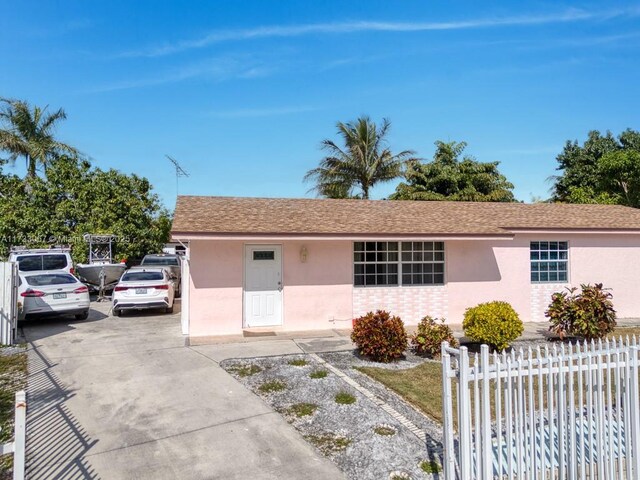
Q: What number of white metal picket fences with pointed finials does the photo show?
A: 1